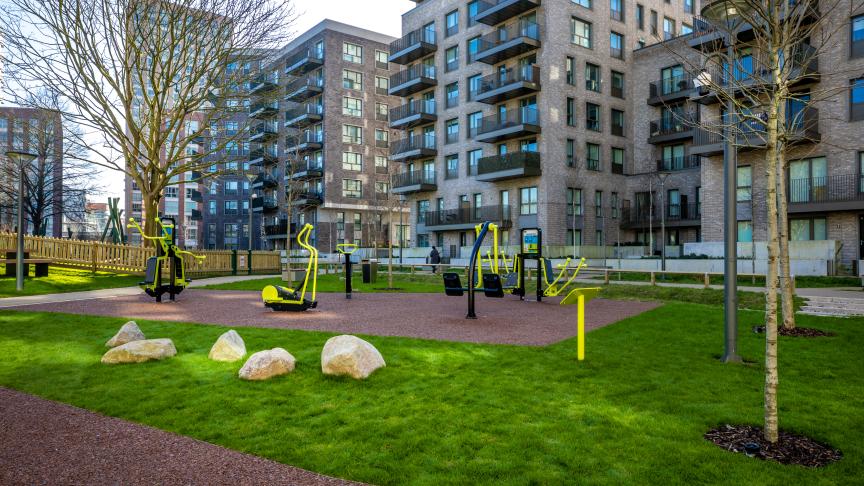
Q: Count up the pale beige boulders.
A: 5